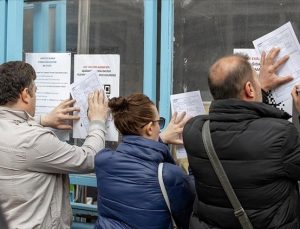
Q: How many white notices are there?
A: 6